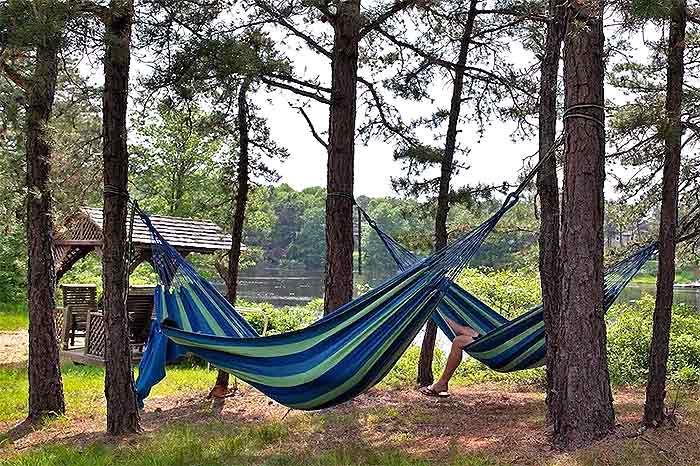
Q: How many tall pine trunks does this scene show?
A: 8